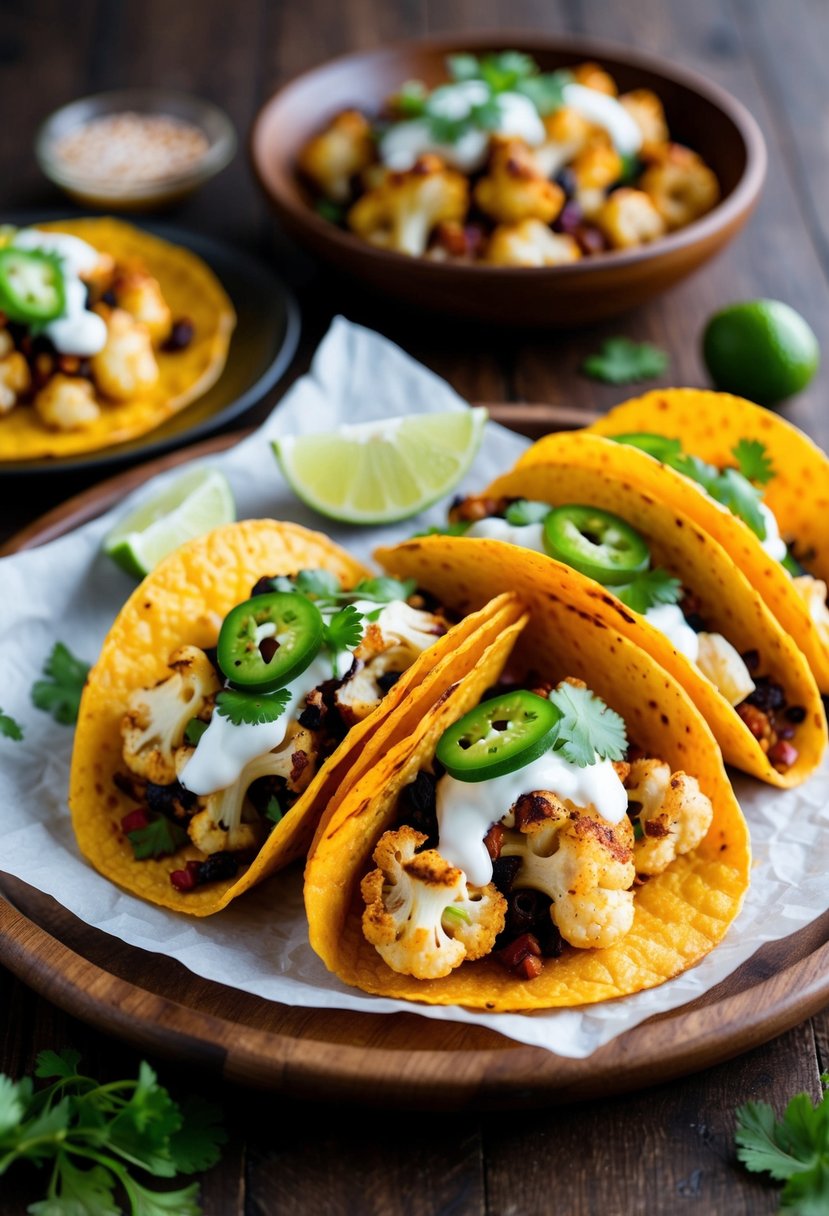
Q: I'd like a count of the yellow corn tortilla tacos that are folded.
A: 4